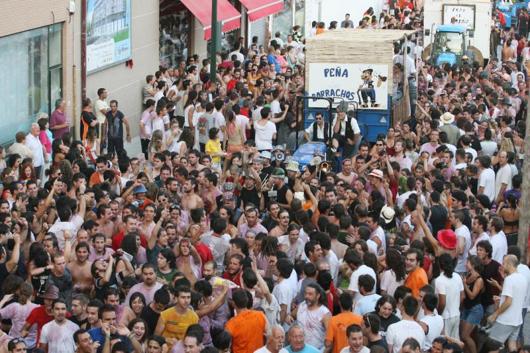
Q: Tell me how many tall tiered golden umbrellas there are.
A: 0